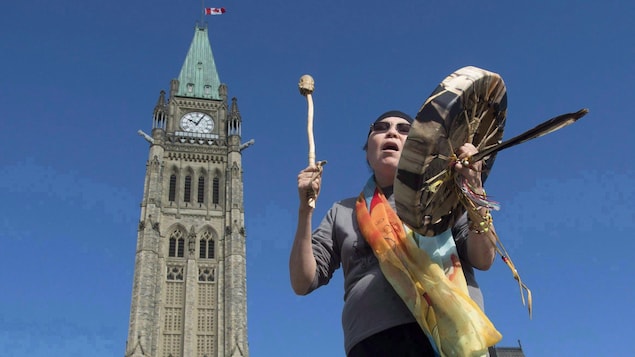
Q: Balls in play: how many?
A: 0